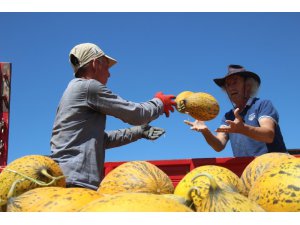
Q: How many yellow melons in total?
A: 10